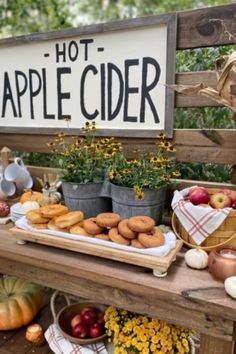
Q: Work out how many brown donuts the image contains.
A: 8